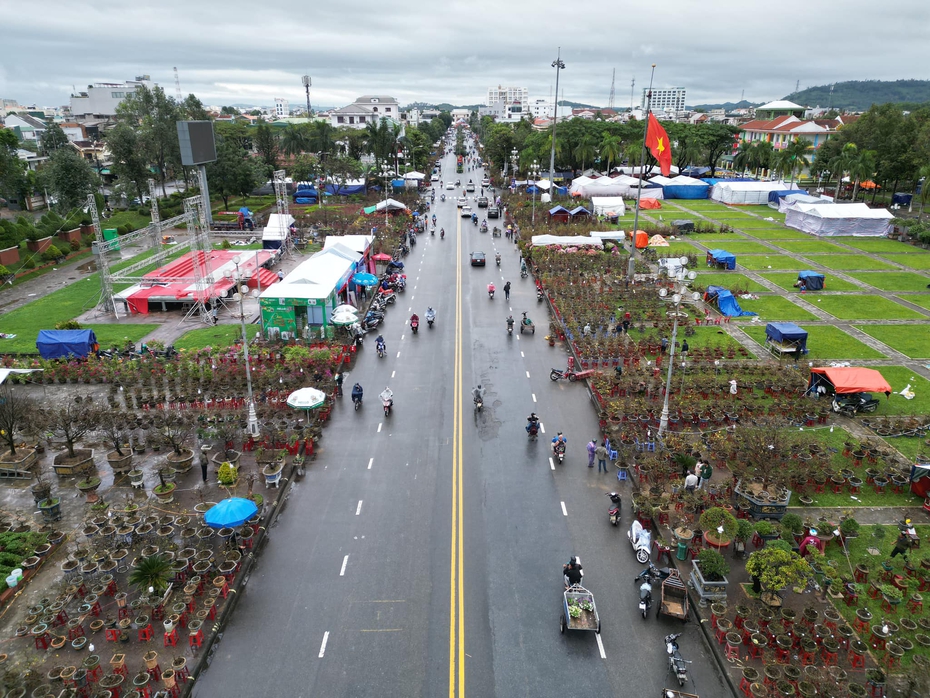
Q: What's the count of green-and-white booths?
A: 1